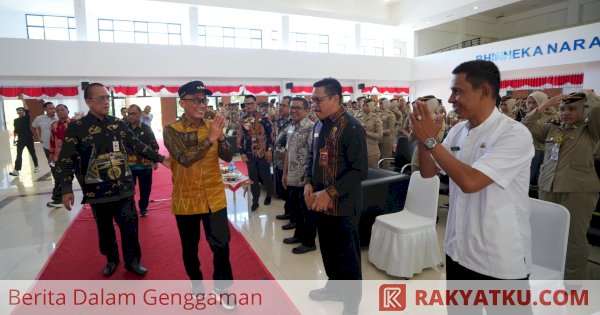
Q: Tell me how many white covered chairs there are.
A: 2